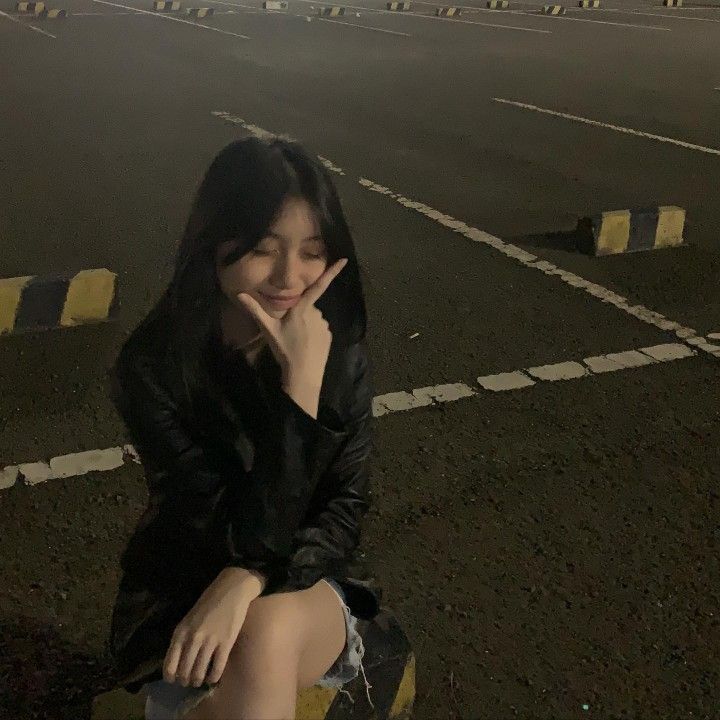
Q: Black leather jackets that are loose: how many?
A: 1